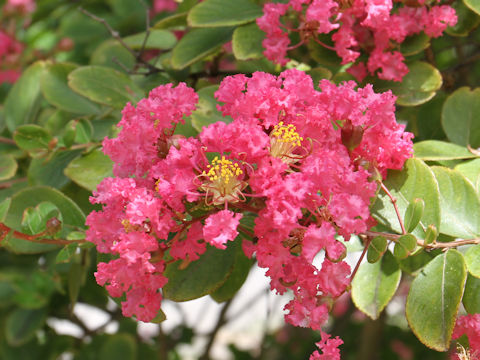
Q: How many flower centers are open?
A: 2